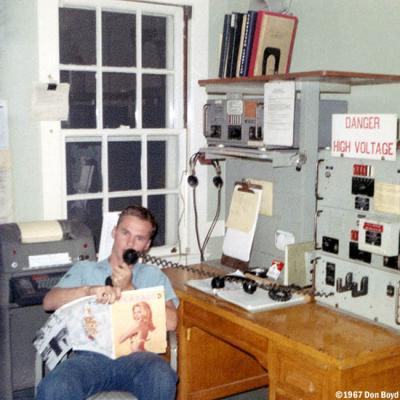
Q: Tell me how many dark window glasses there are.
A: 12